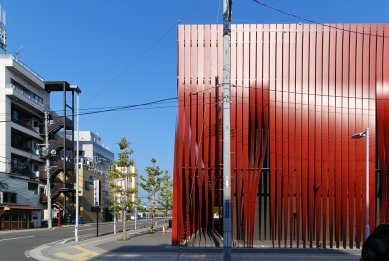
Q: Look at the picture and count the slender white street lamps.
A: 2